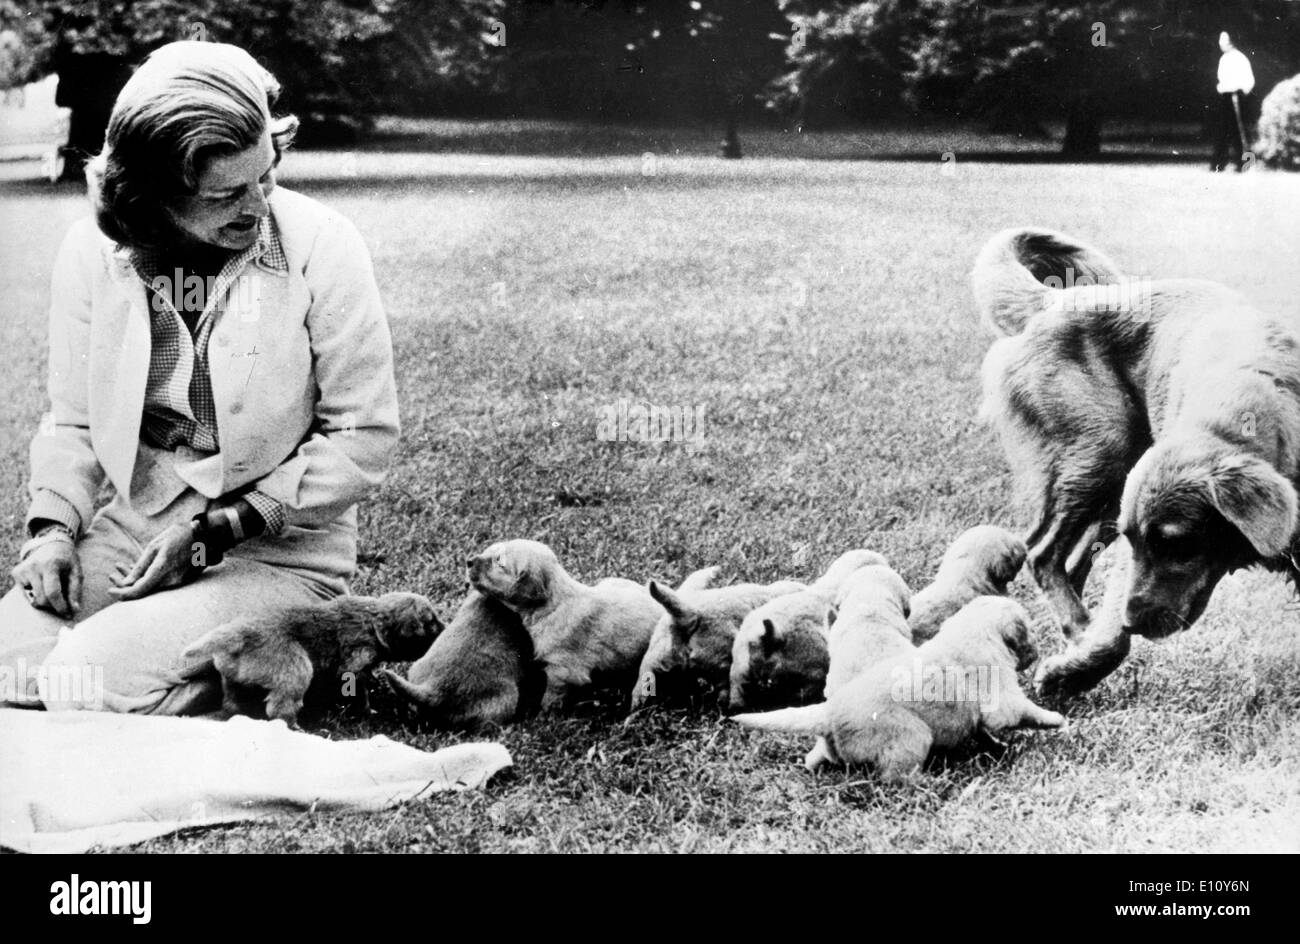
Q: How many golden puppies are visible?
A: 8